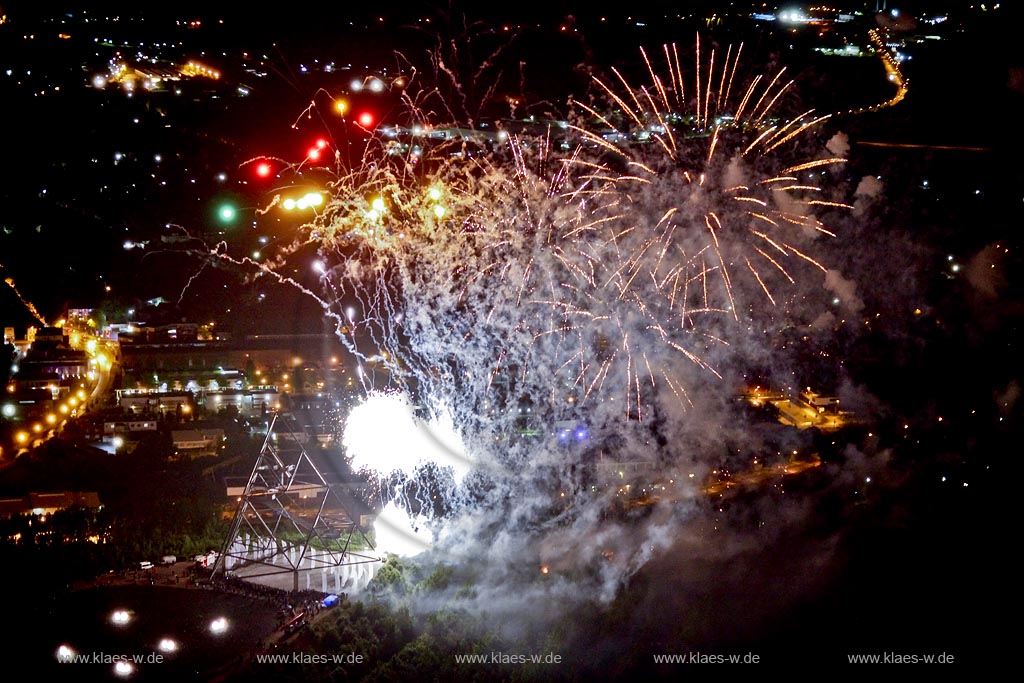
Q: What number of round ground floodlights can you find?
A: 5